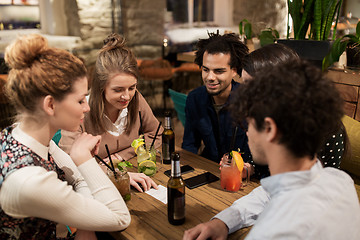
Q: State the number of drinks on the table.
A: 5